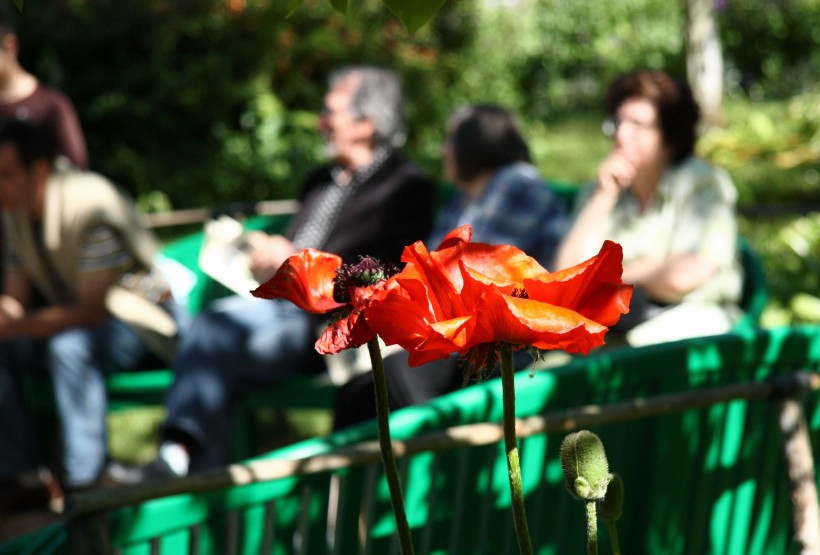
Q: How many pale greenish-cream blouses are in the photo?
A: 1